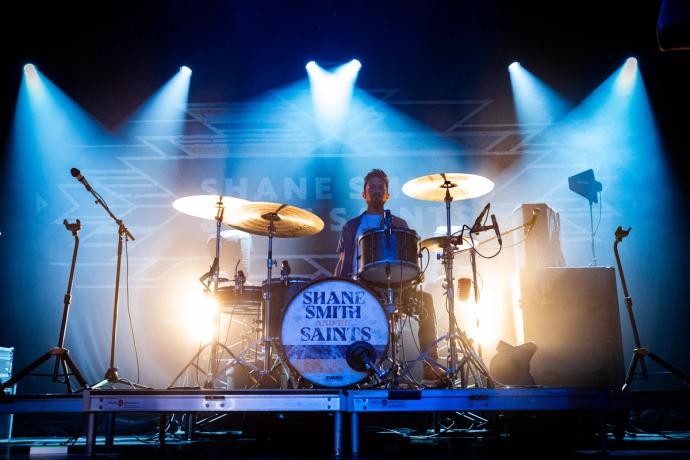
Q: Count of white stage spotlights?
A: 6